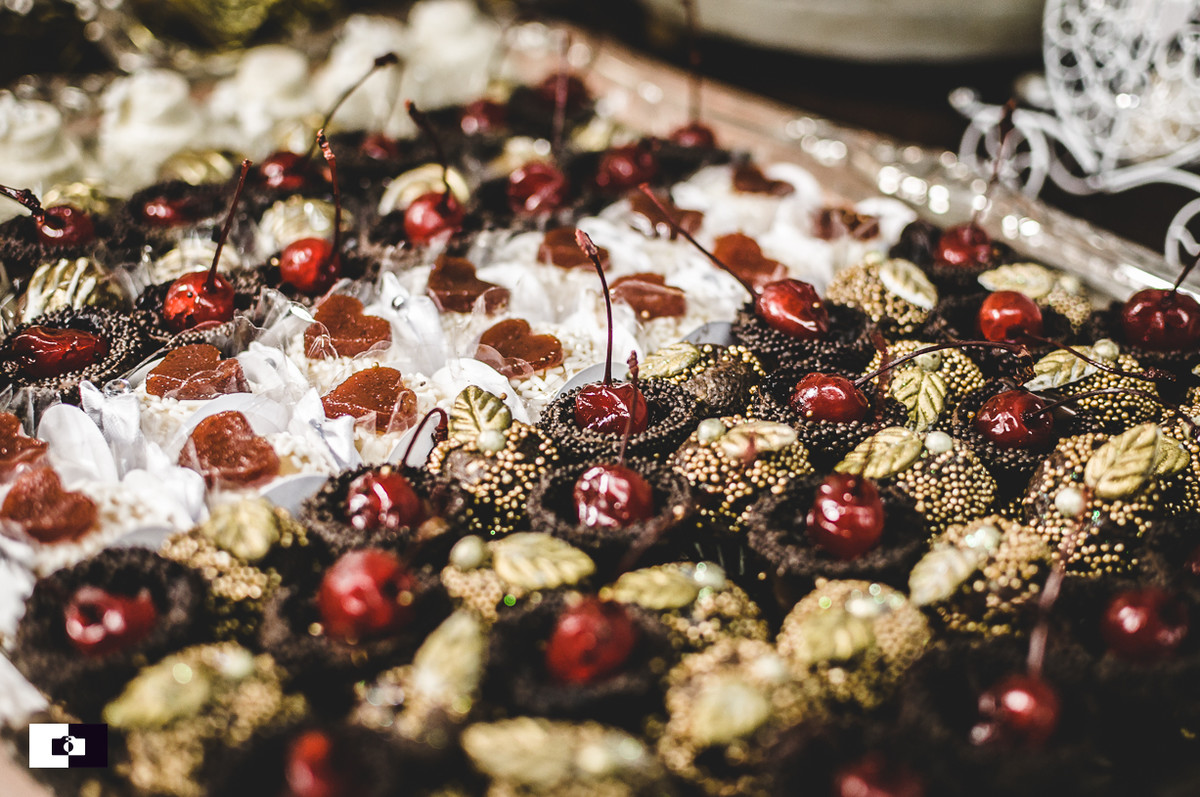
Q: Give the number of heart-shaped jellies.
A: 14